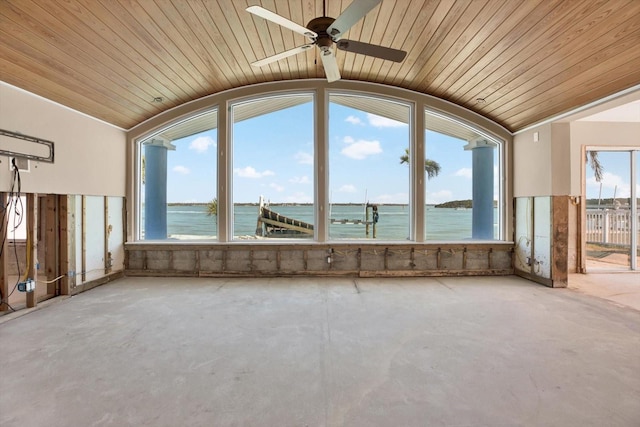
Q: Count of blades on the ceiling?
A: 5